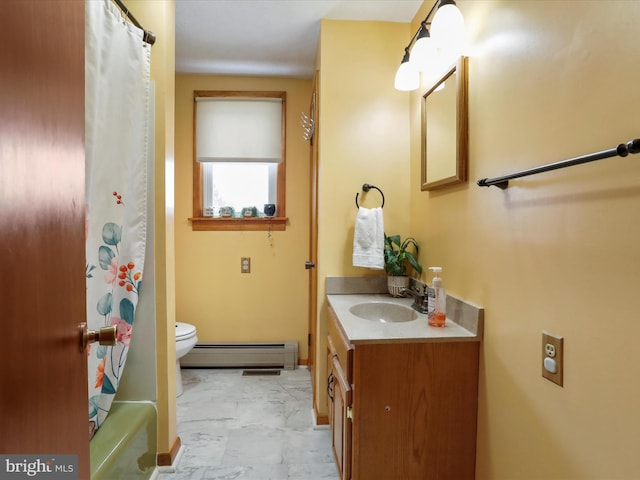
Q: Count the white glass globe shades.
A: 3